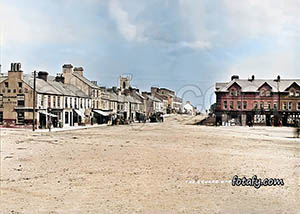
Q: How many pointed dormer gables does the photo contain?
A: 3